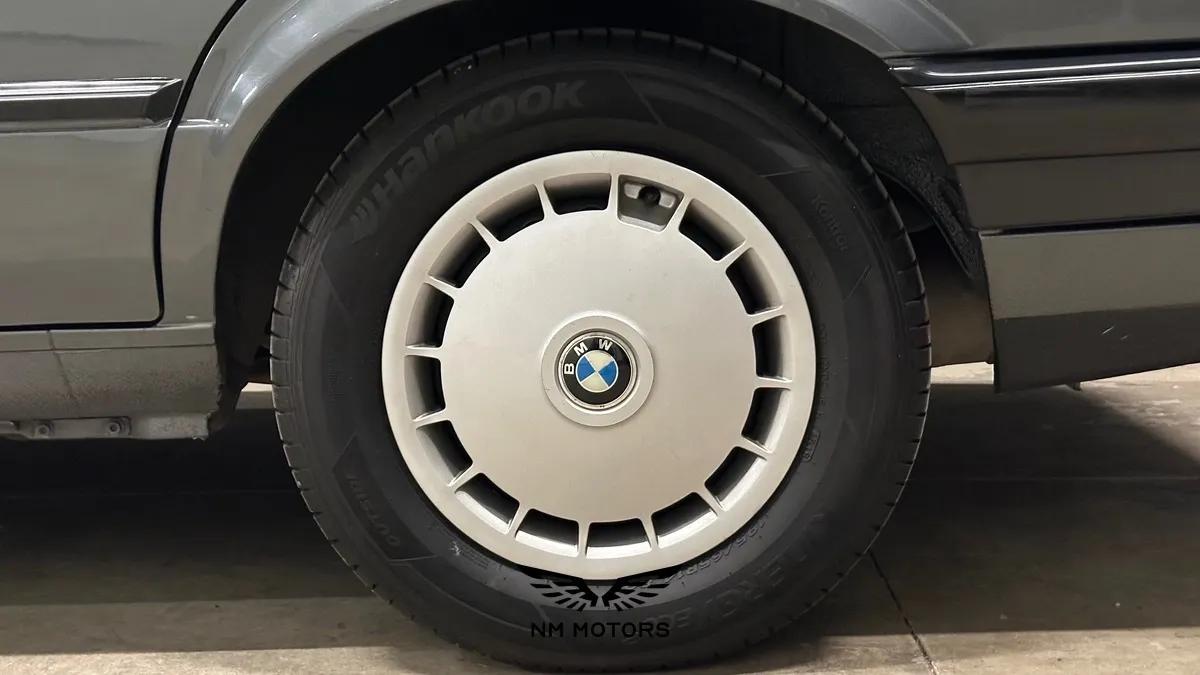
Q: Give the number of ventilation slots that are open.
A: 15